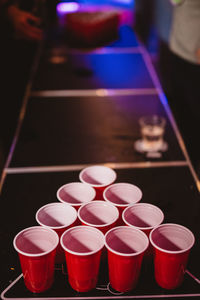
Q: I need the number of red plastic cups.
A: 10